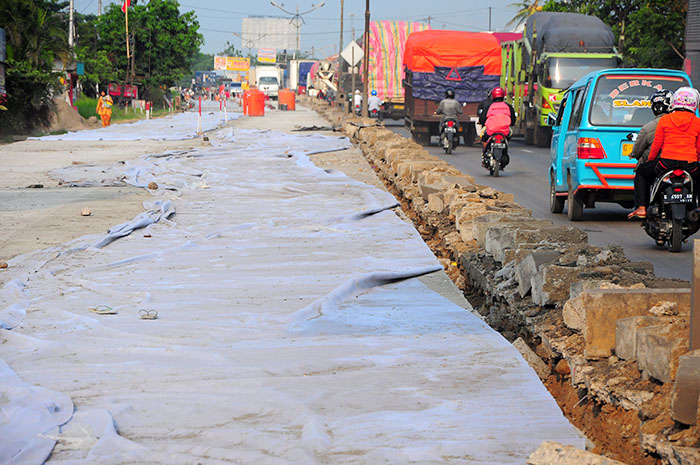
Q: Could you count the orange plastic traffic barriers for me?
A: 2